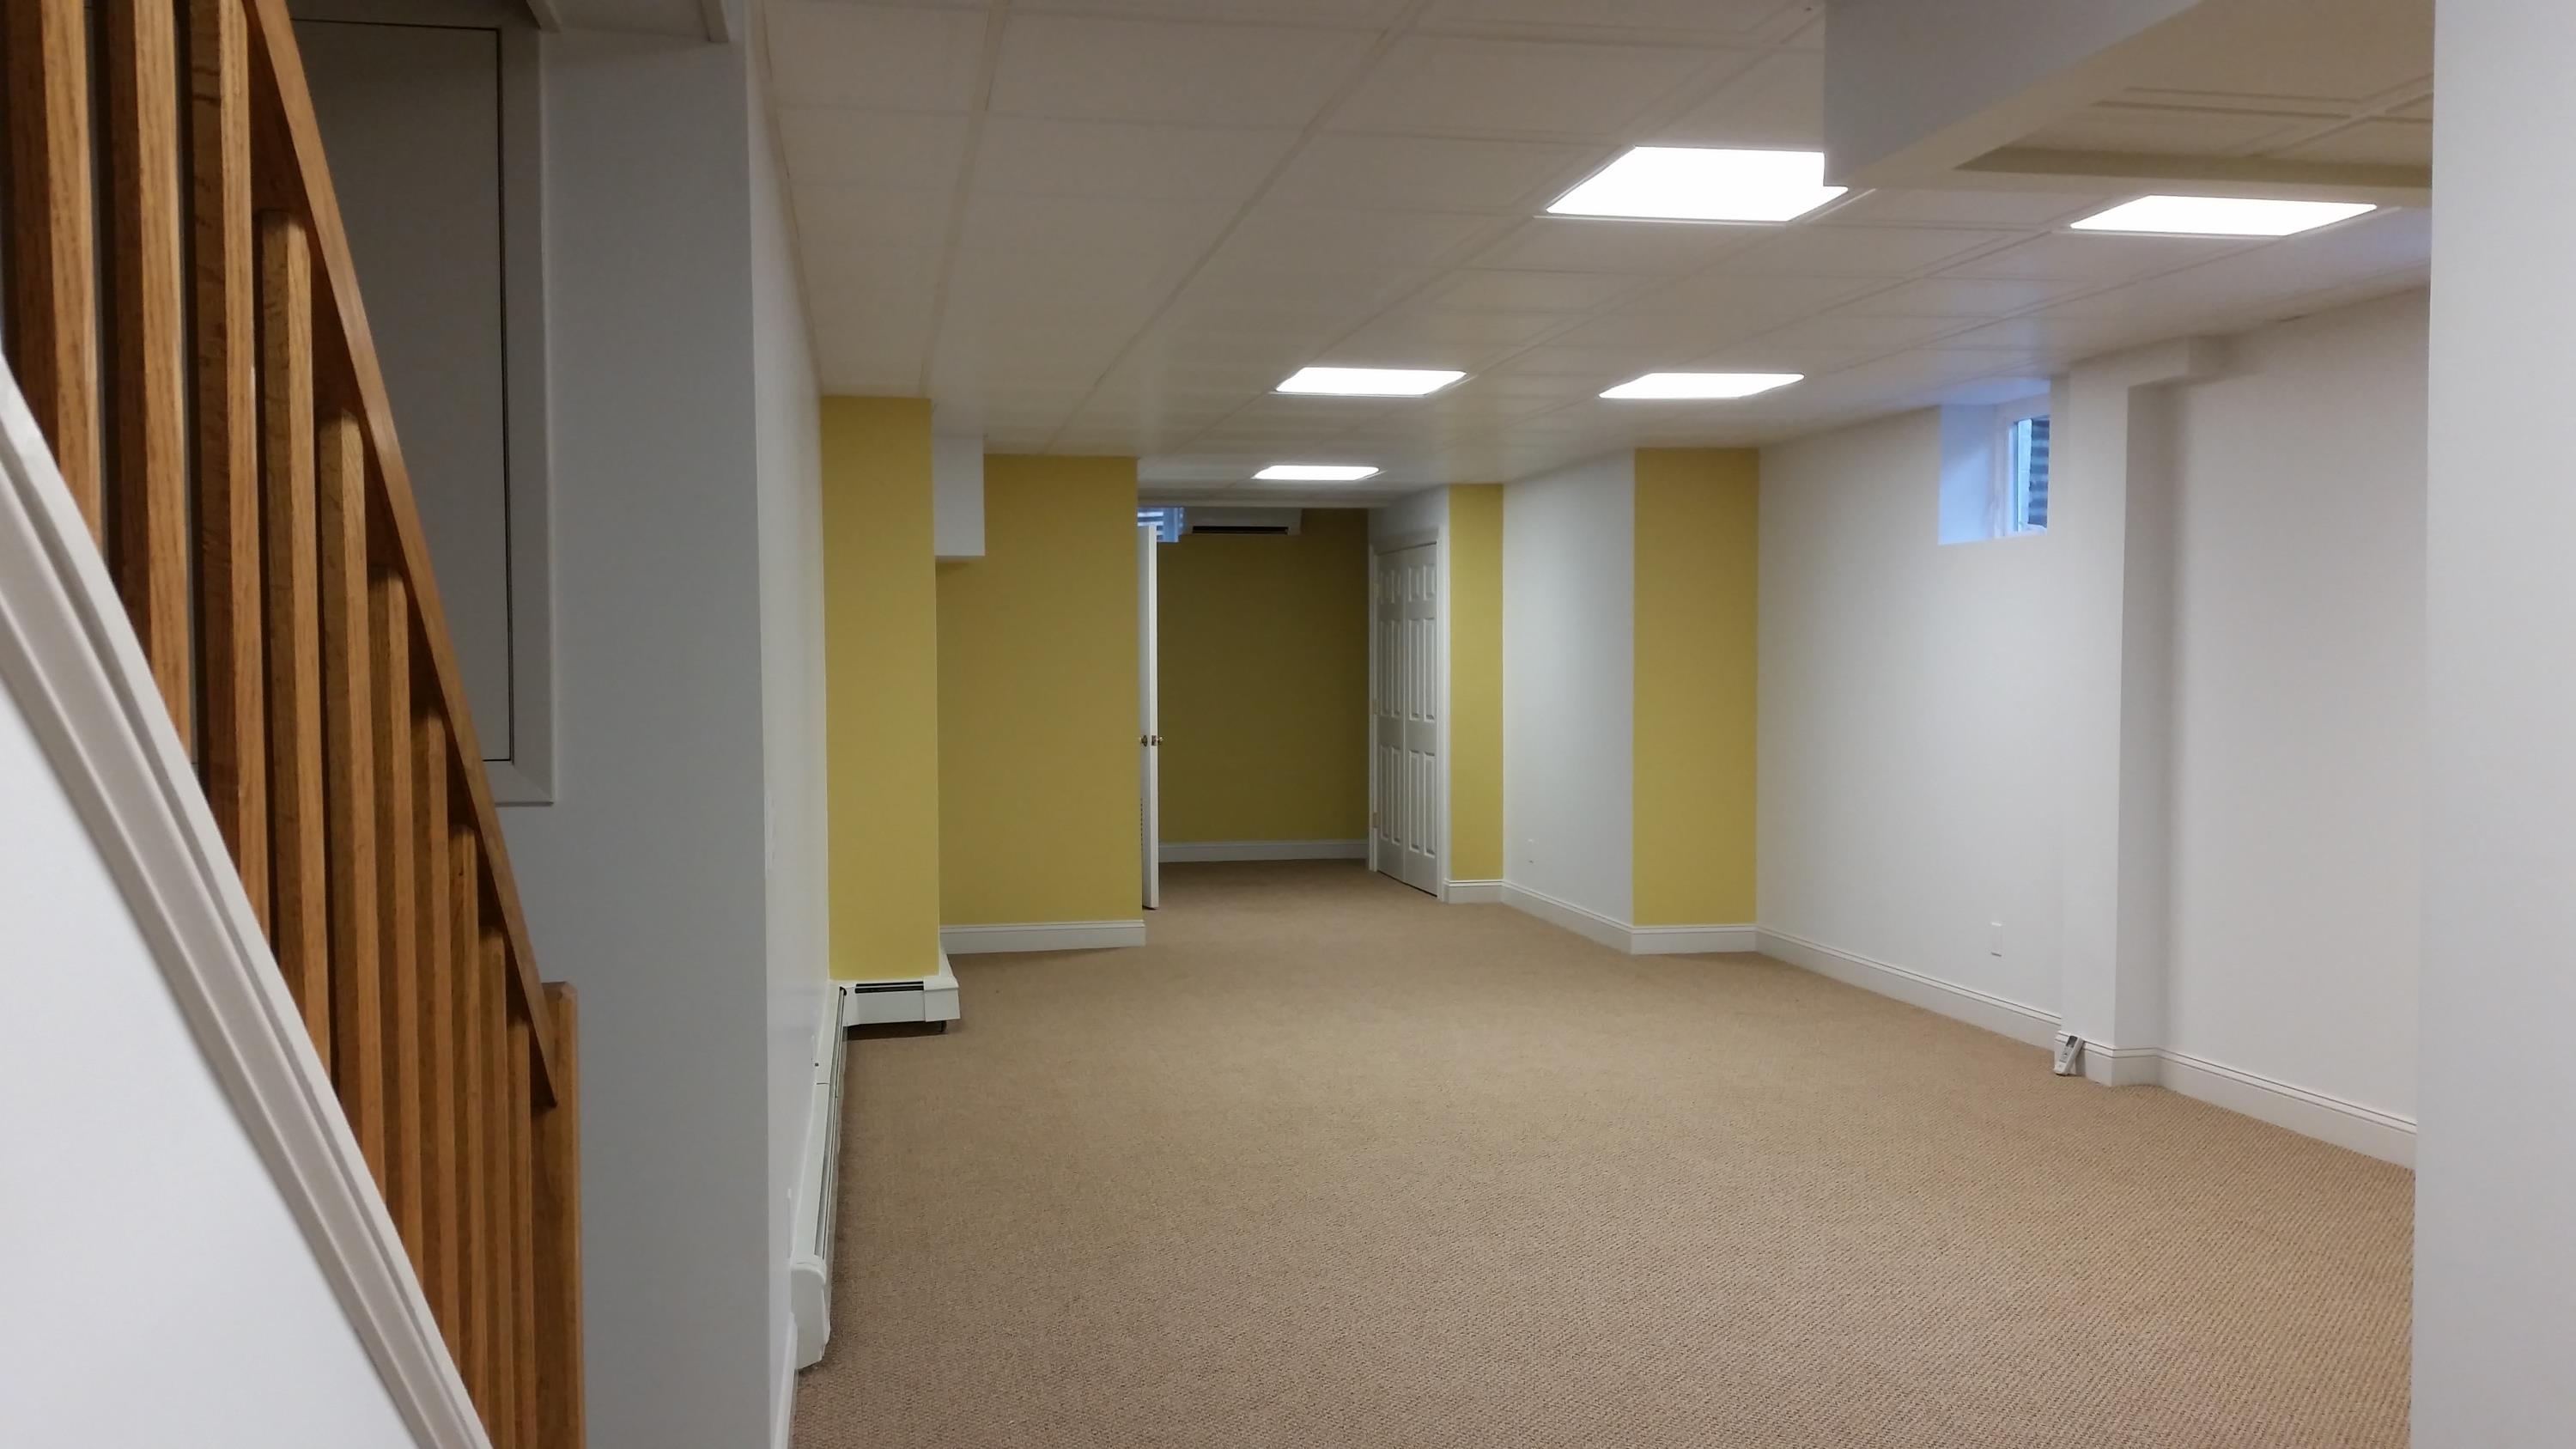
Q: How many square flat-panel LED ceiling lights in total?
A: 5